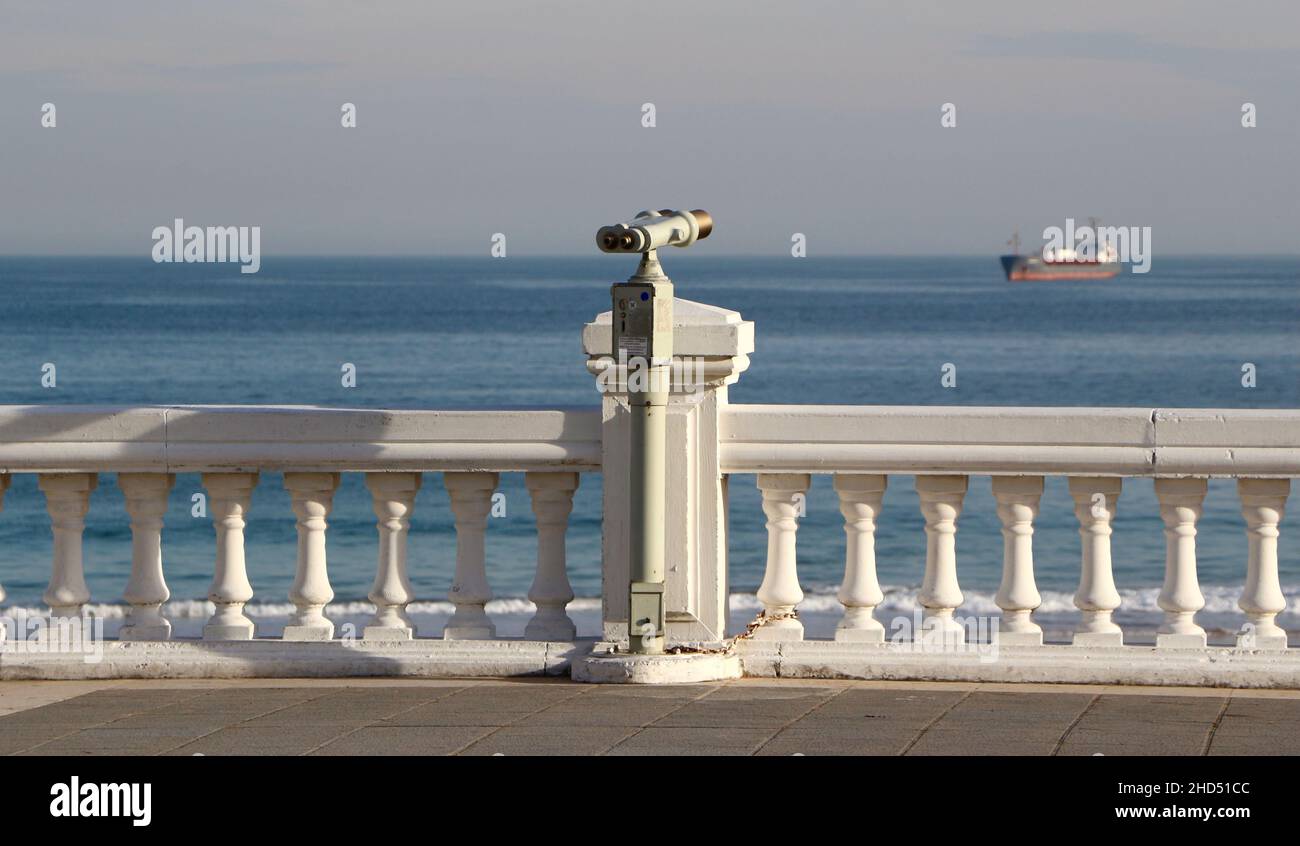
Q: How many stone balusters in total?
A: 14